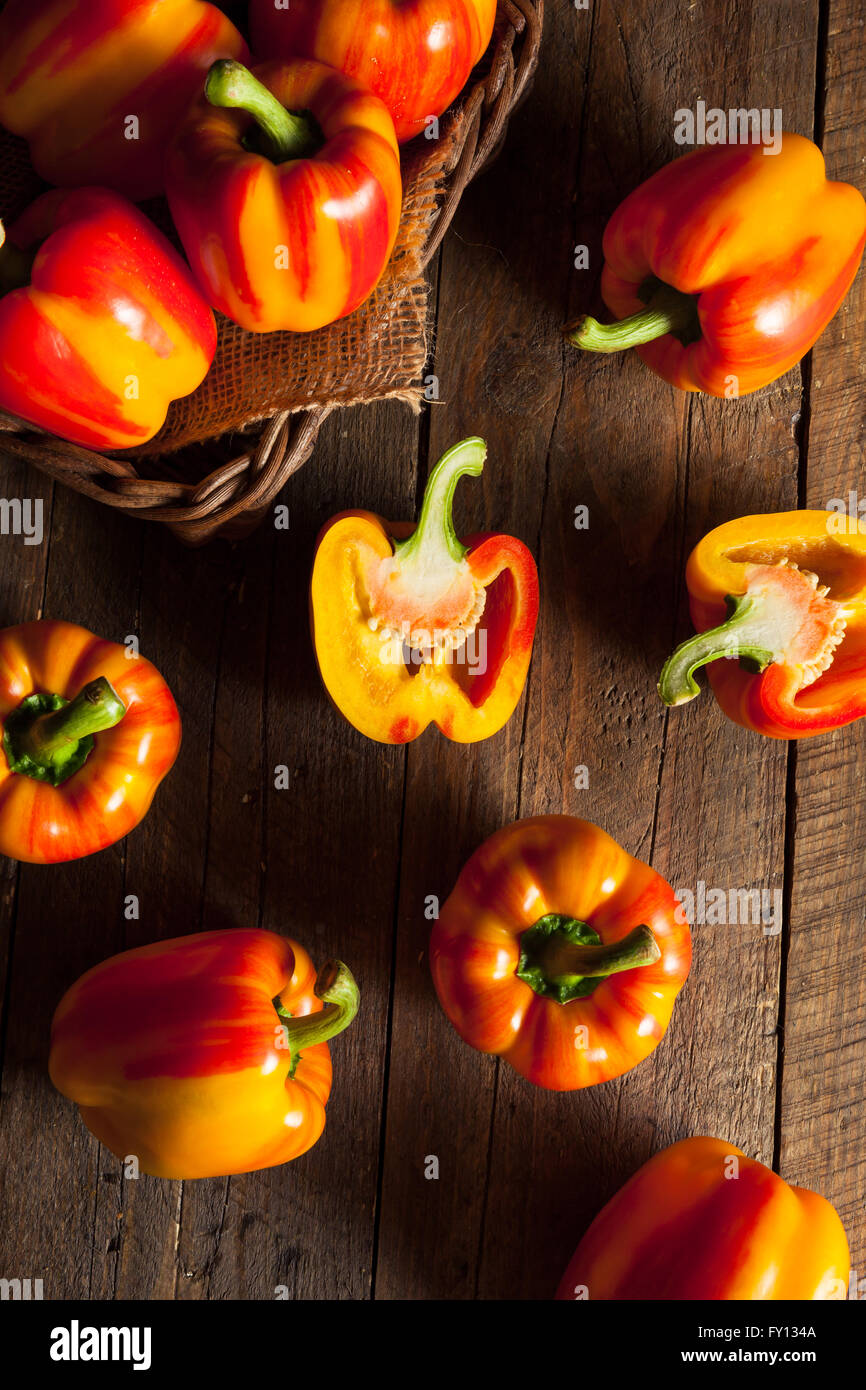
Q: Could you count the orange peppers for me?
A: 11